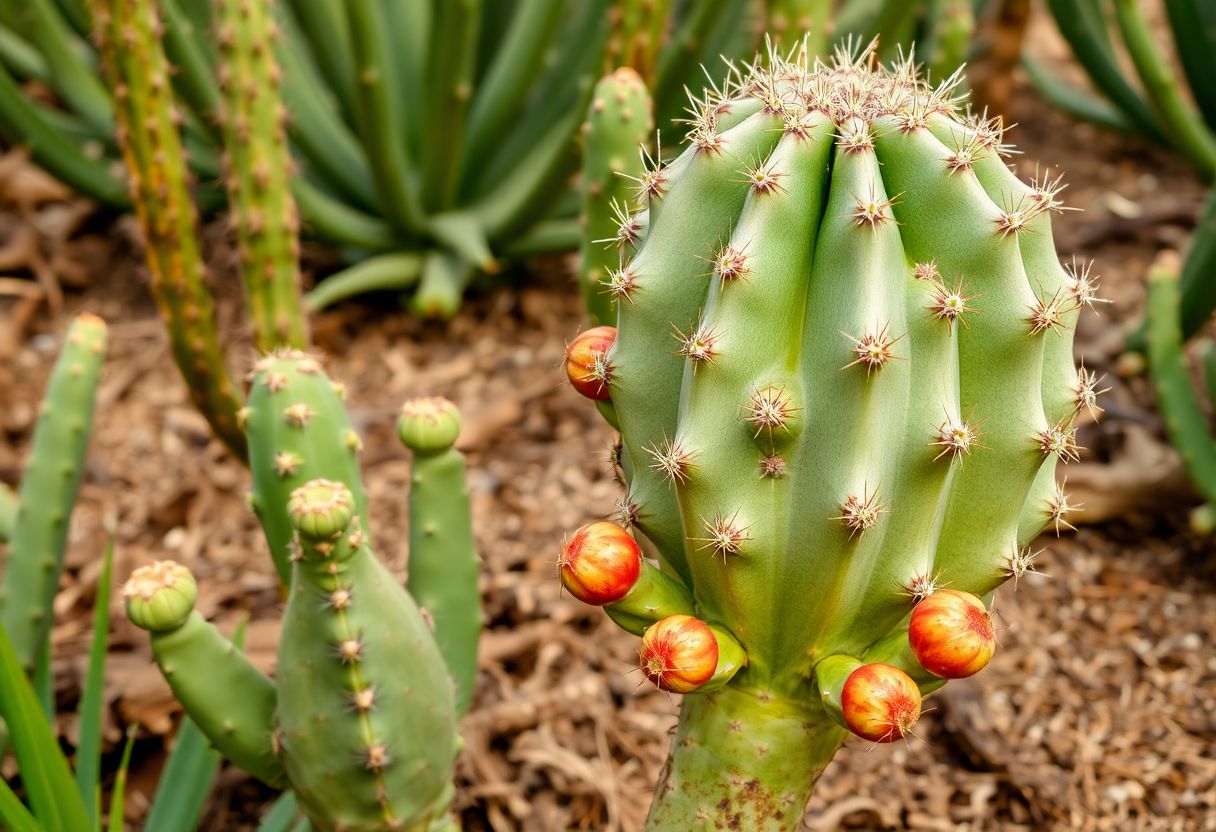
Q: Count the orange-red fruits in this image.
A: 5